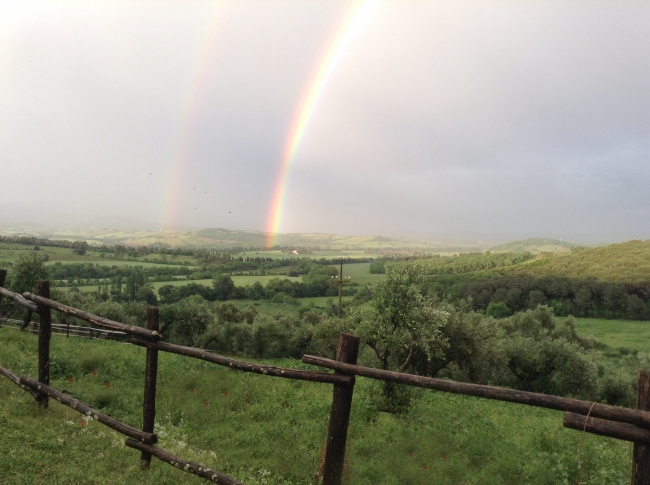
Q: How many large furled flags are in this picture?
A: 0